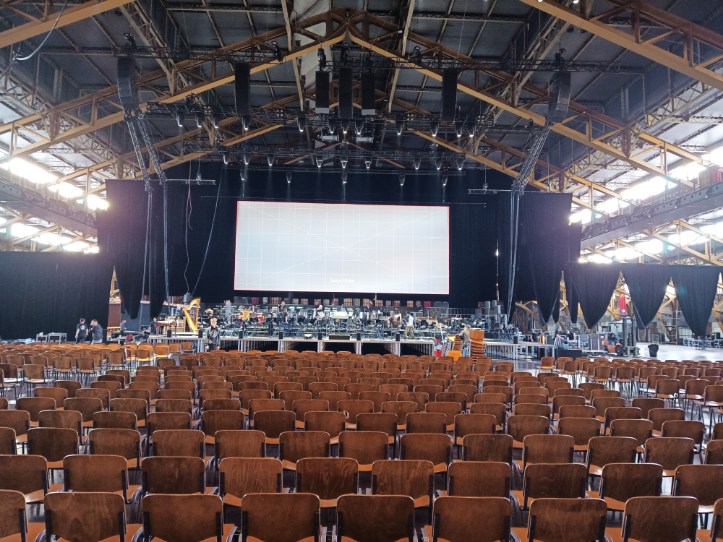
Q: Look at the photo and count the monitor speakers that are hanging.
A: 7